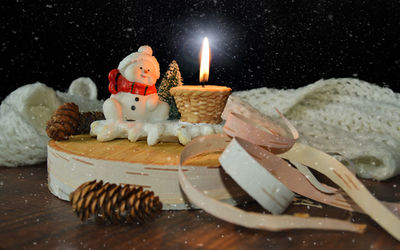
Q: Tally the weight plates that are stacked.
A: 0